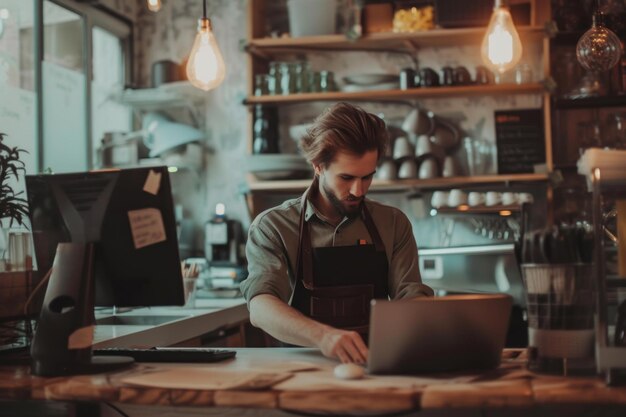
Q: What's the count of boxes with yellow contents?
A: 1